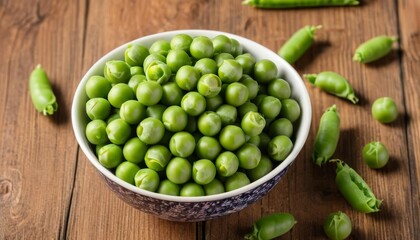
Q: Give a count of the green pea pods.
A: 8